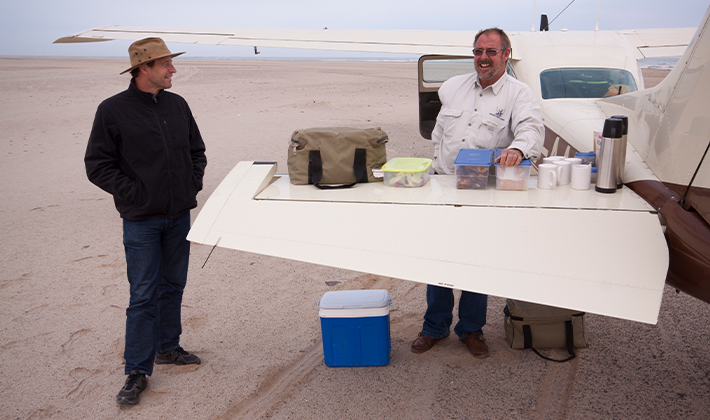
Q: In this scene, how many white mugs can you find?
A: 6